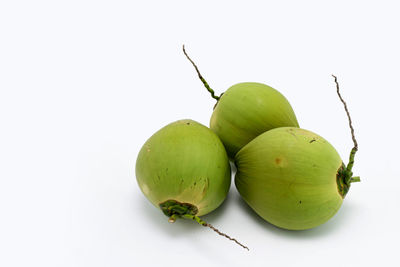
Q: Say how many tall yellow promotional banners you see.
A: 0